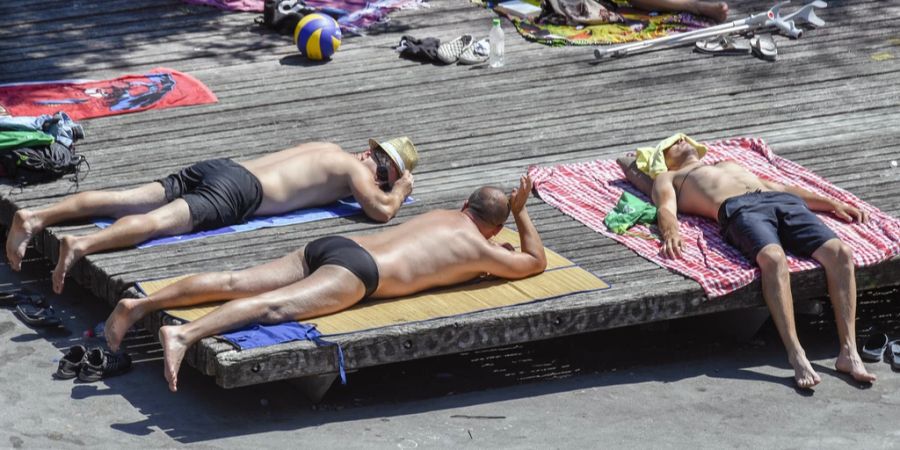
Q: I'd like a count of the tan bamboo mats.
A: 1